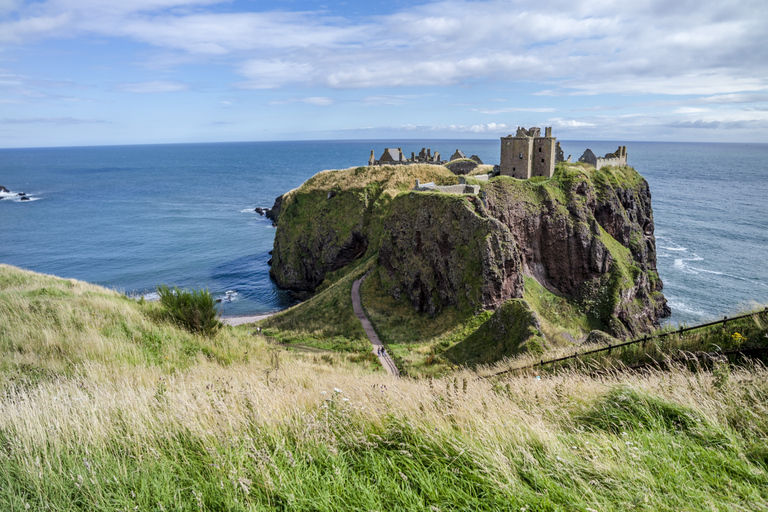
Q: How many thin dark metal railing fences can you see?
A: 1